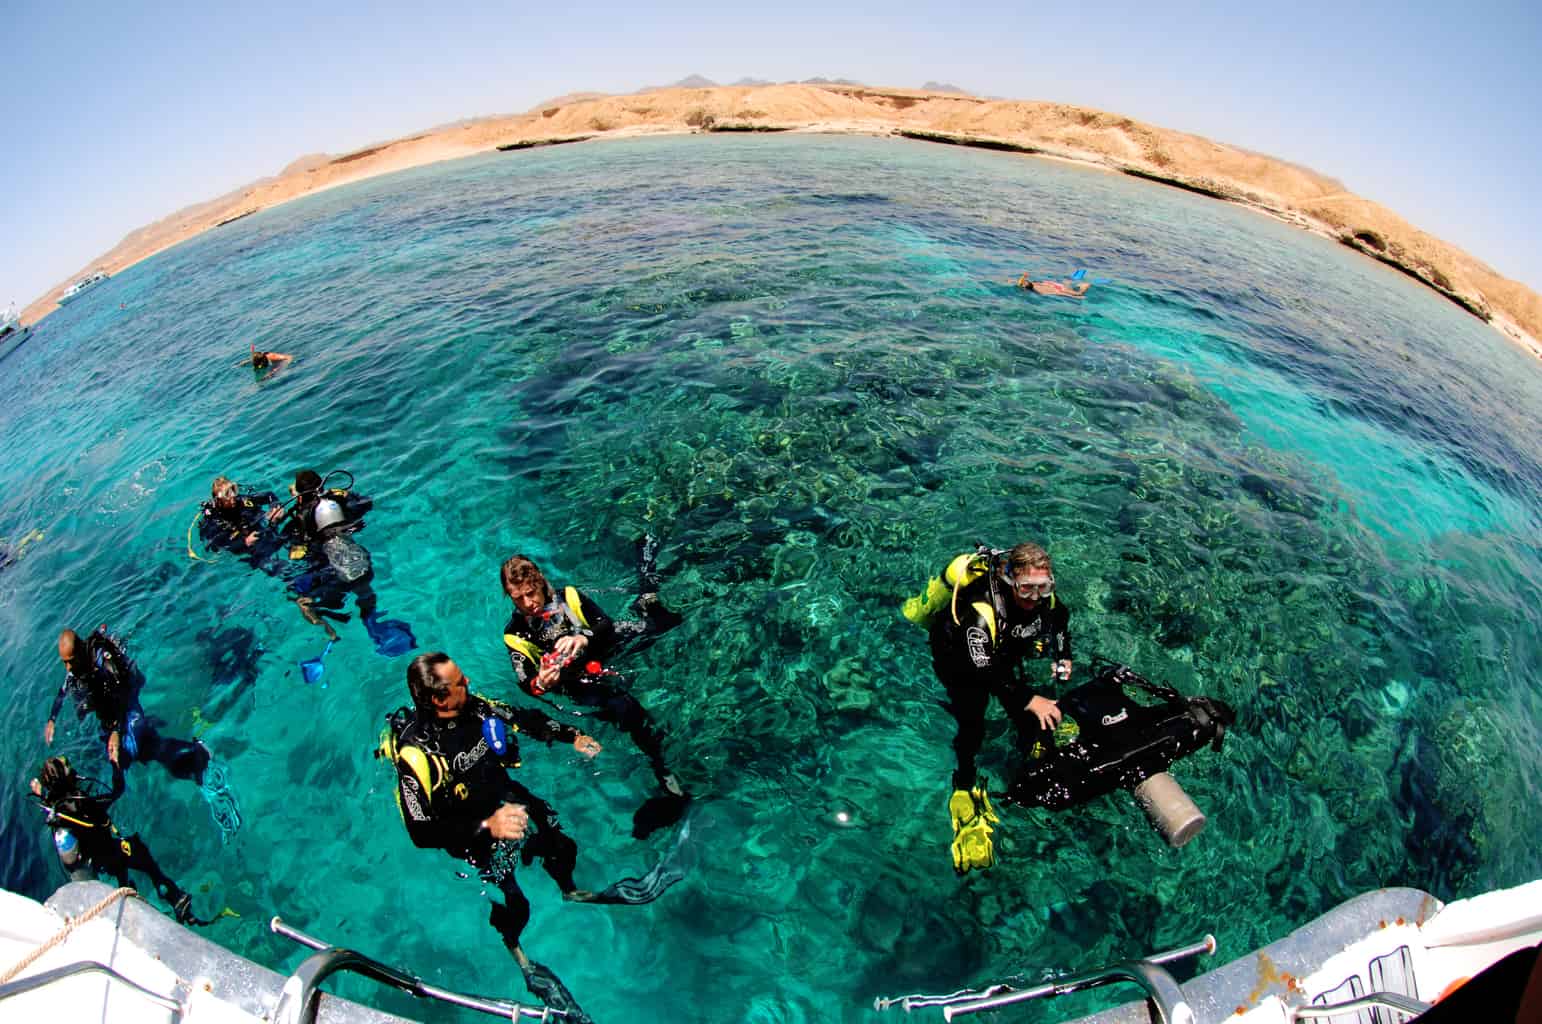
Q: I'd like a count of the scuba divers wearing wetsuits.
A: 7